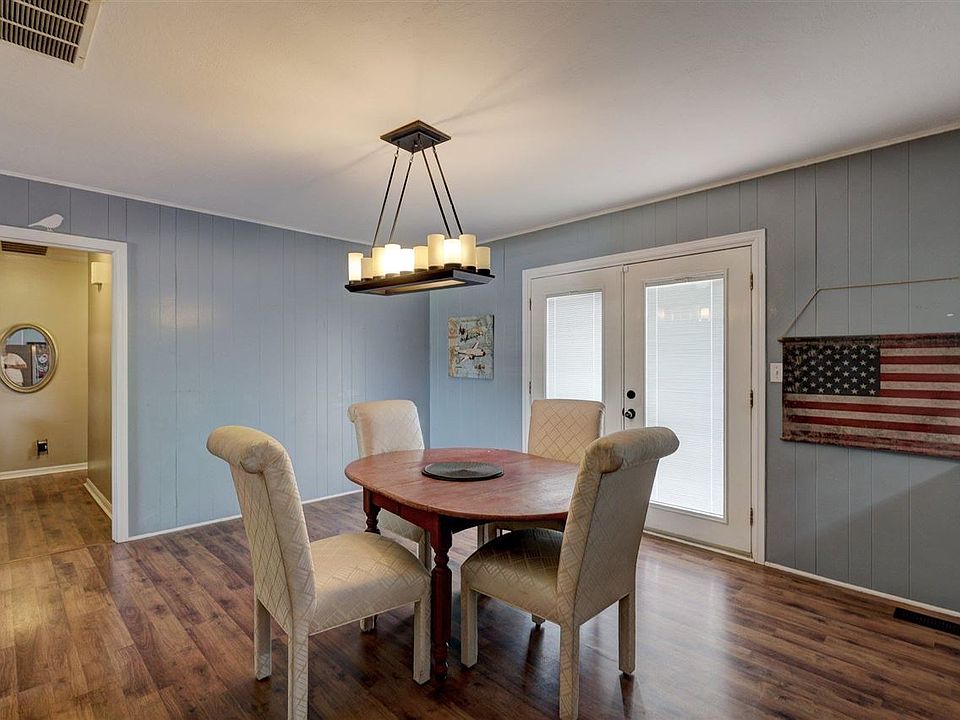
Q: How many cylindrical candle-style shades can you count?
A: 10